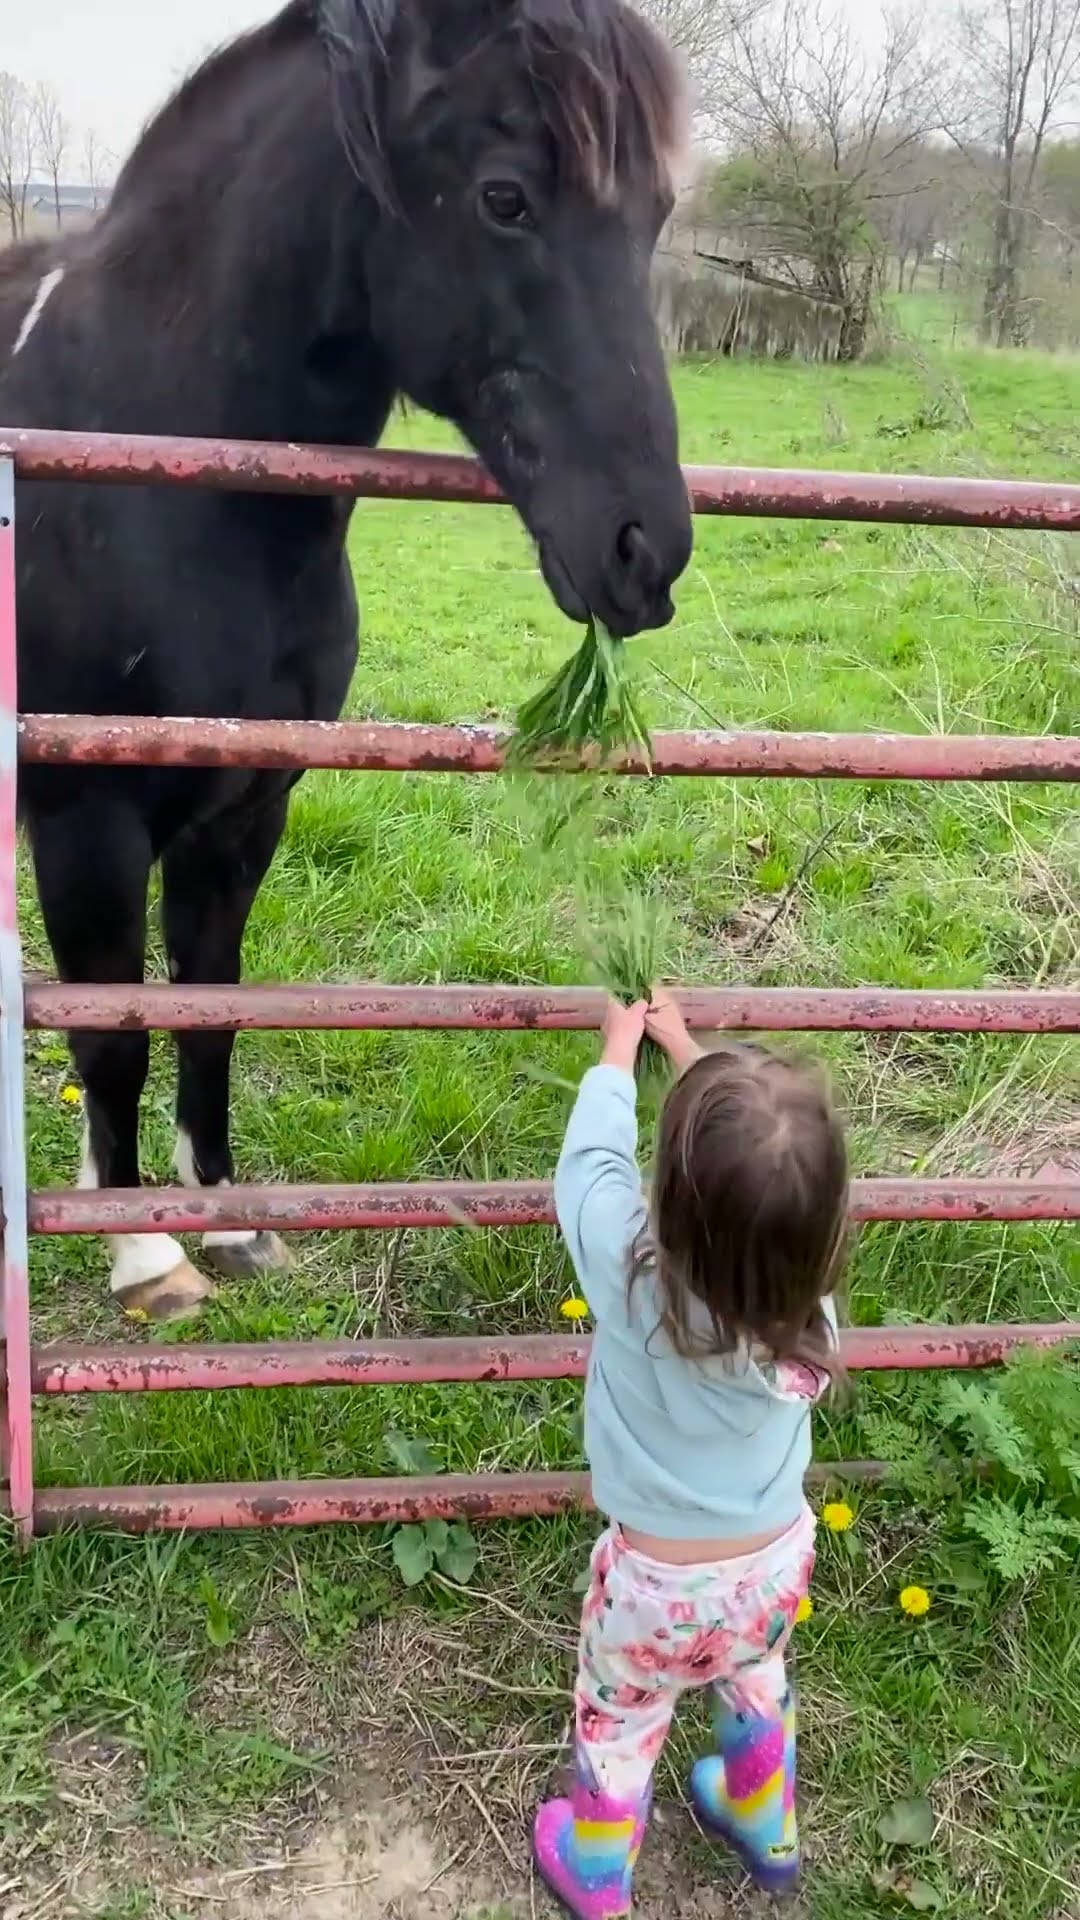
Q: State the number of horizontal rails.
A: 6